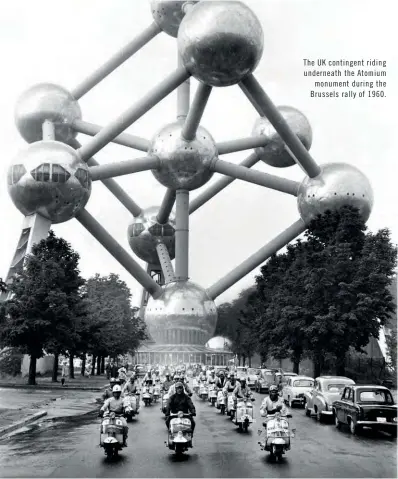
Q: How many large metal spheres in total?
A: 9